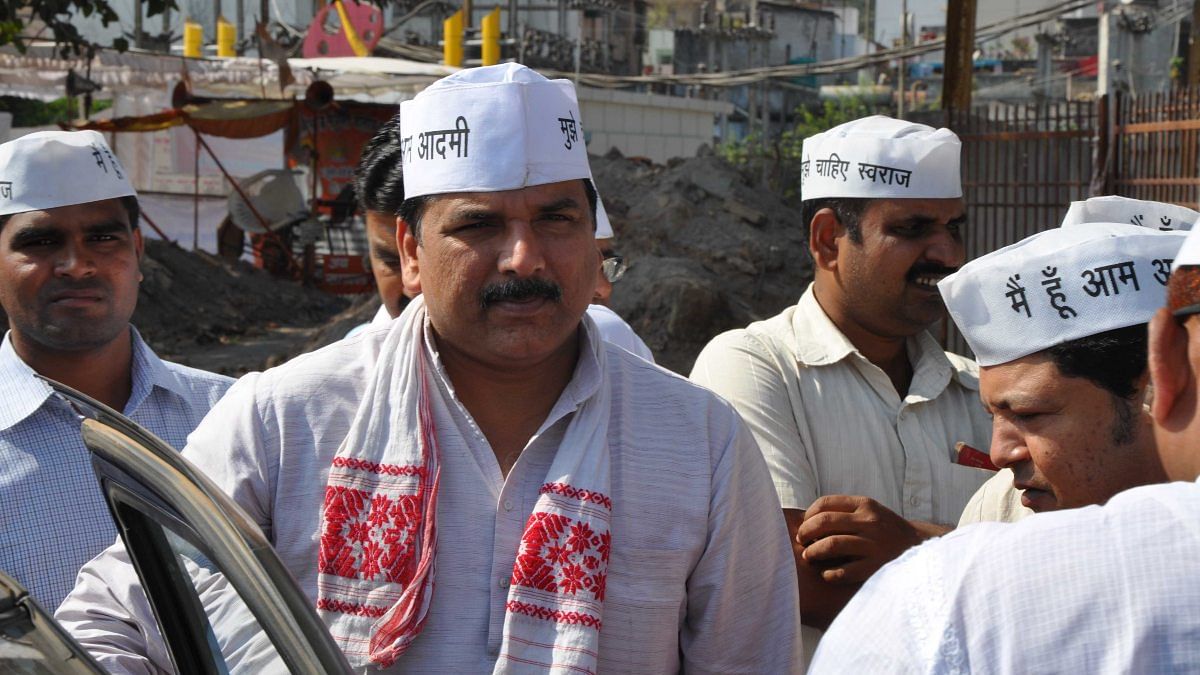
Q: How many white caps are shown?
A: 7